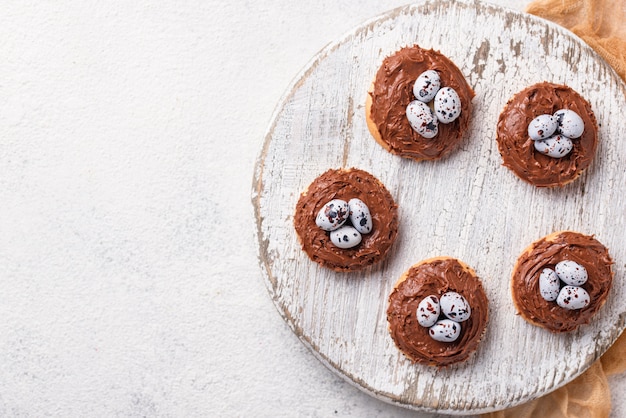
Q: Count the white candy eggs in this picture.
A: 15